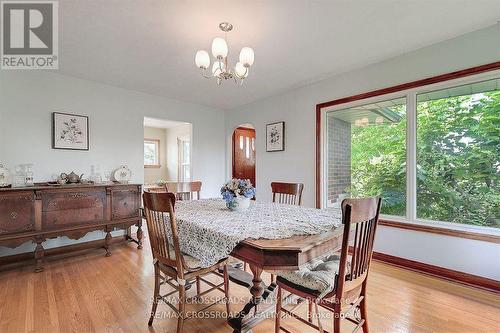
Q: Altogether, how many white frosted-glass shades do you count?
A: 5